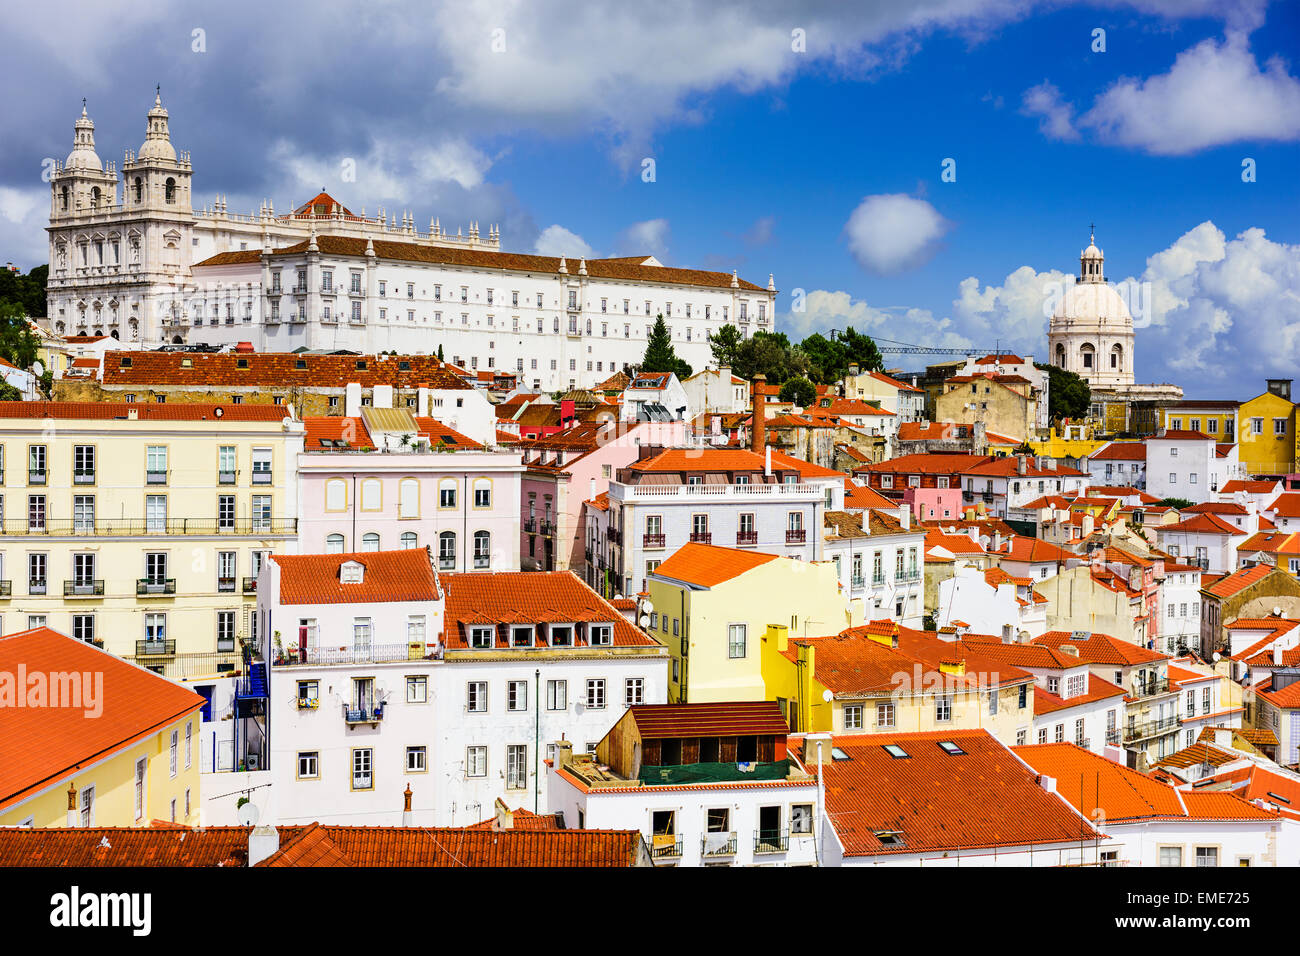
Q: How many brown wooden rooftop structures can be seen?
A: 1